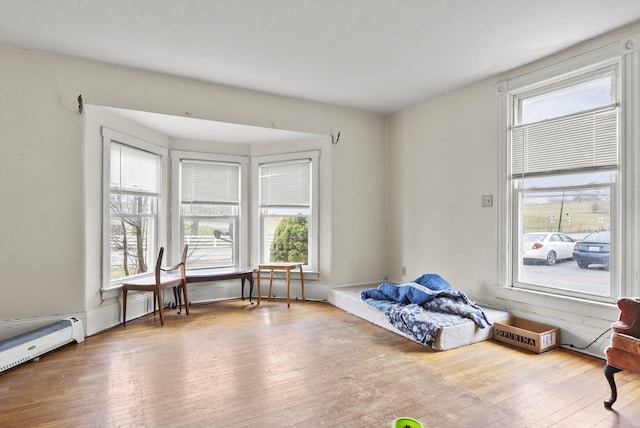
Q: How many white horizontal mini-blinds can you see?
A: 4